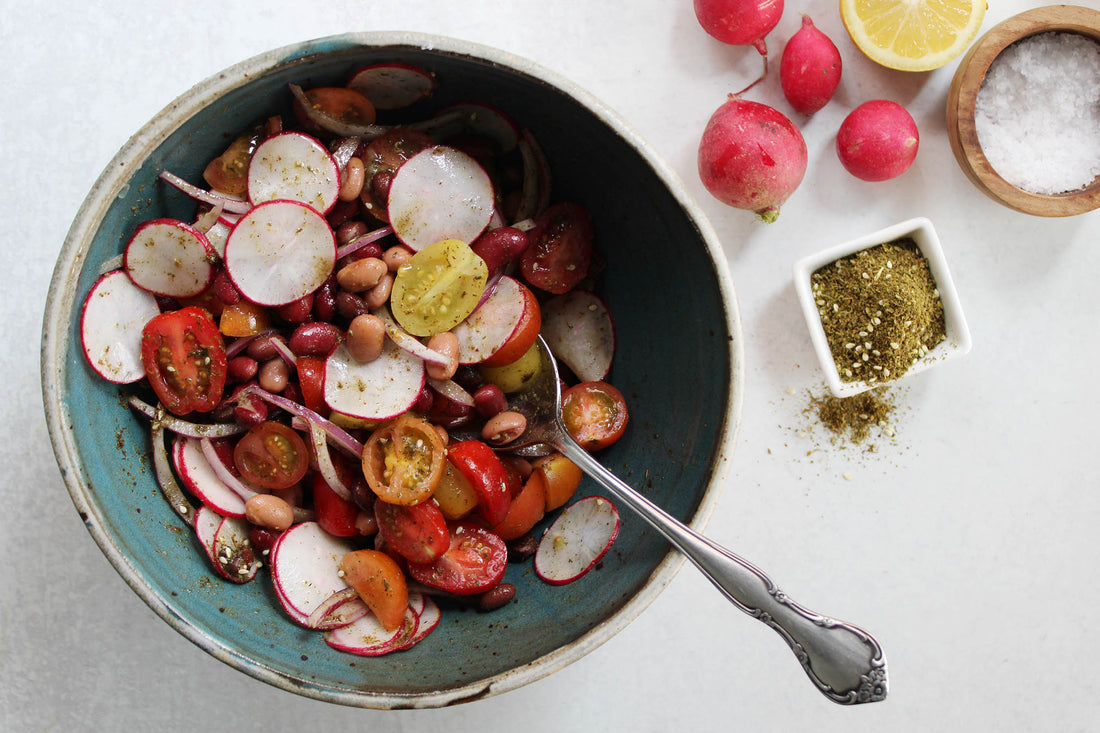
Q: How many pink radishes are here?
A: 4